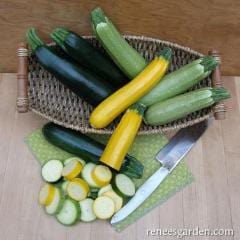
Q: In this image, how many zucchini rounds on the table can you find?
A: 15